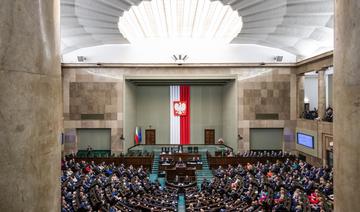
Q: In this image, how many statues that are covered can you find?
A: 0